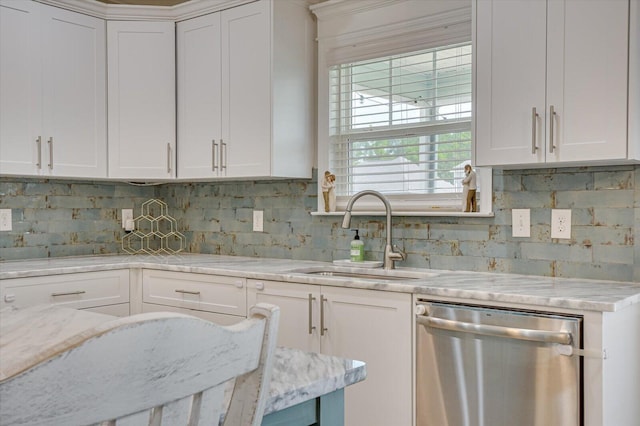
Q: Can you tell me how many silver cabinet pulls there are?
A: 11